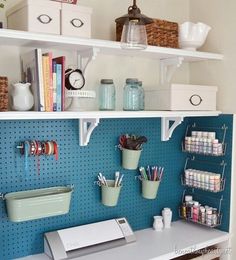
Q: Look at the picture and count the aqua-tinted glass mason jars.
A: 3